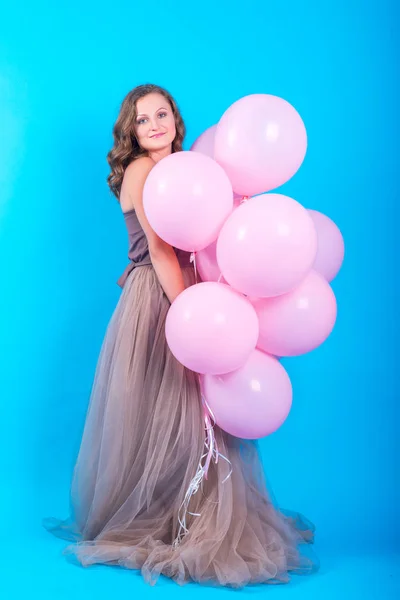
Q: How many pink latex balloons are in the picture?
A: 9